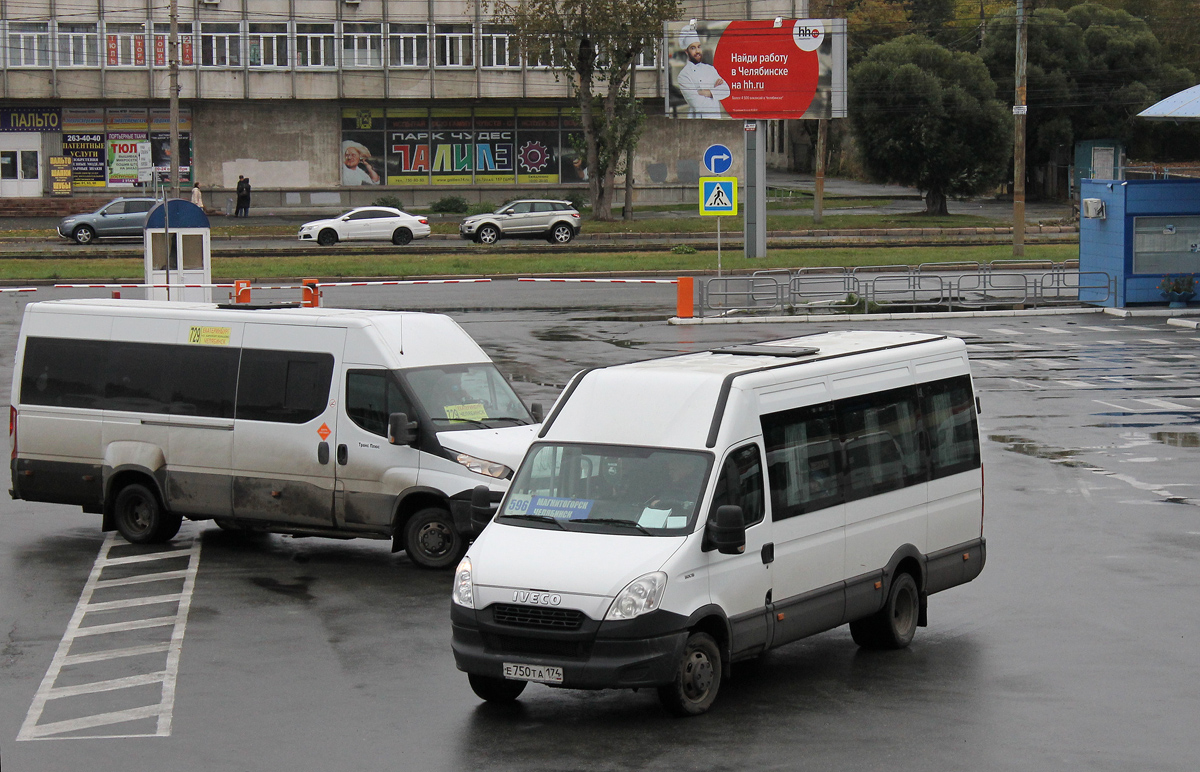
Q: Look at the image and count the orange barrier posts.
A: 3